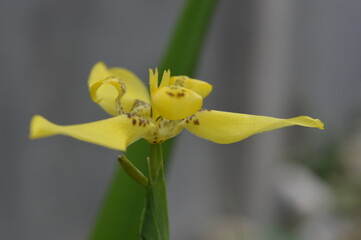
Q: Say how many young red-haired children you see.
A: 0